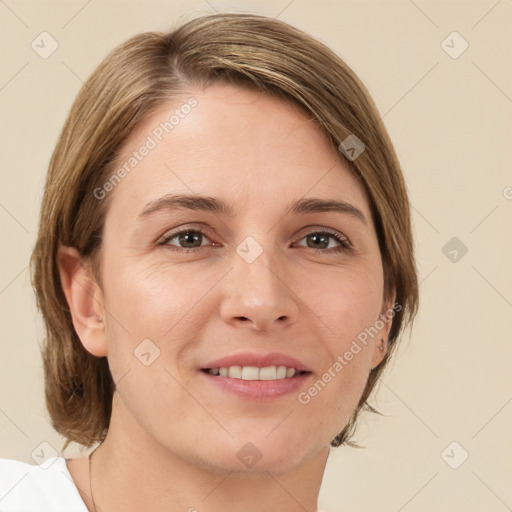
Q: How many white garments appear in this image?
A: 1